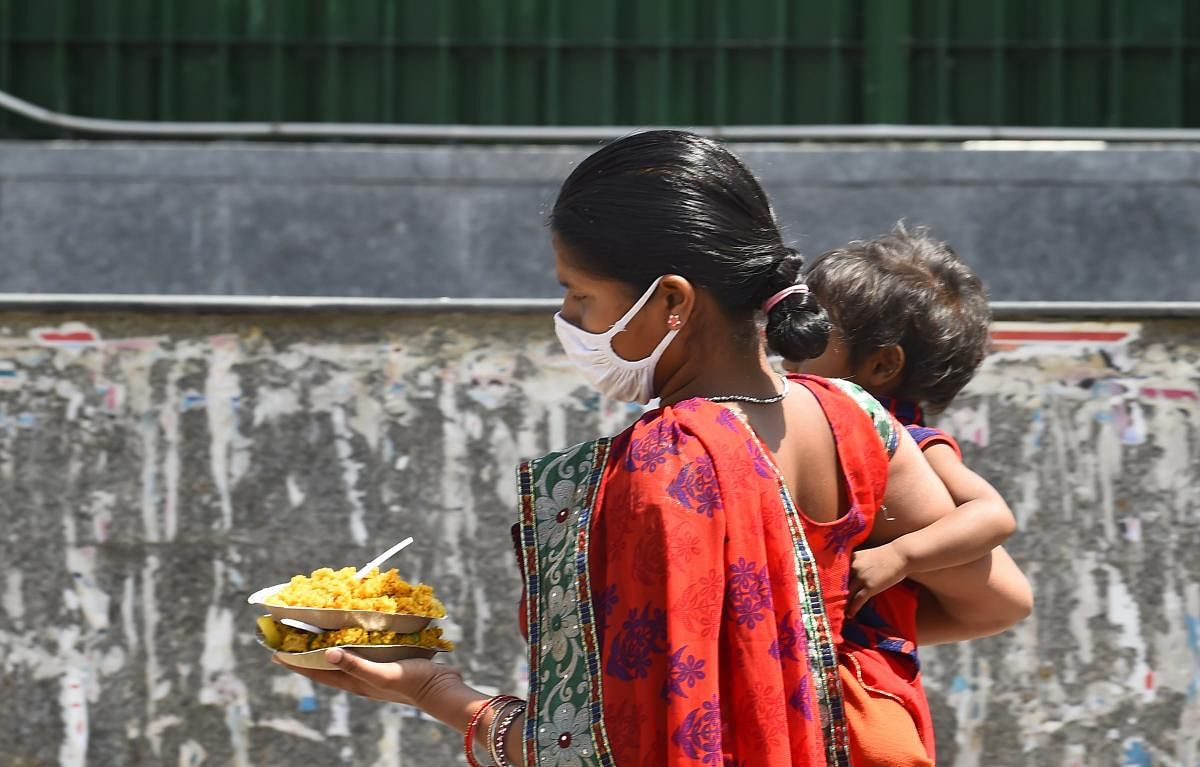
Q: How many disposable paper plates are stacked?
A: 2